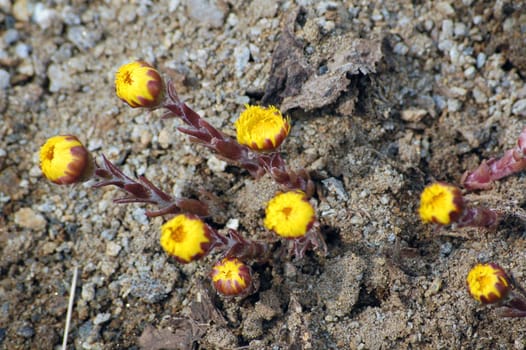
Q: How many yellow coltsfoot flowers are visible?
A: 8